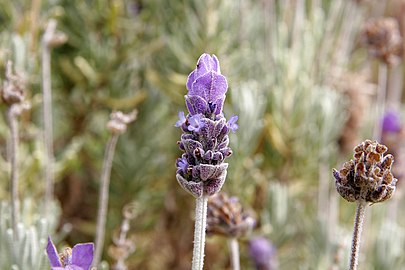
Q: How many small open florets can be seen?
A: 4